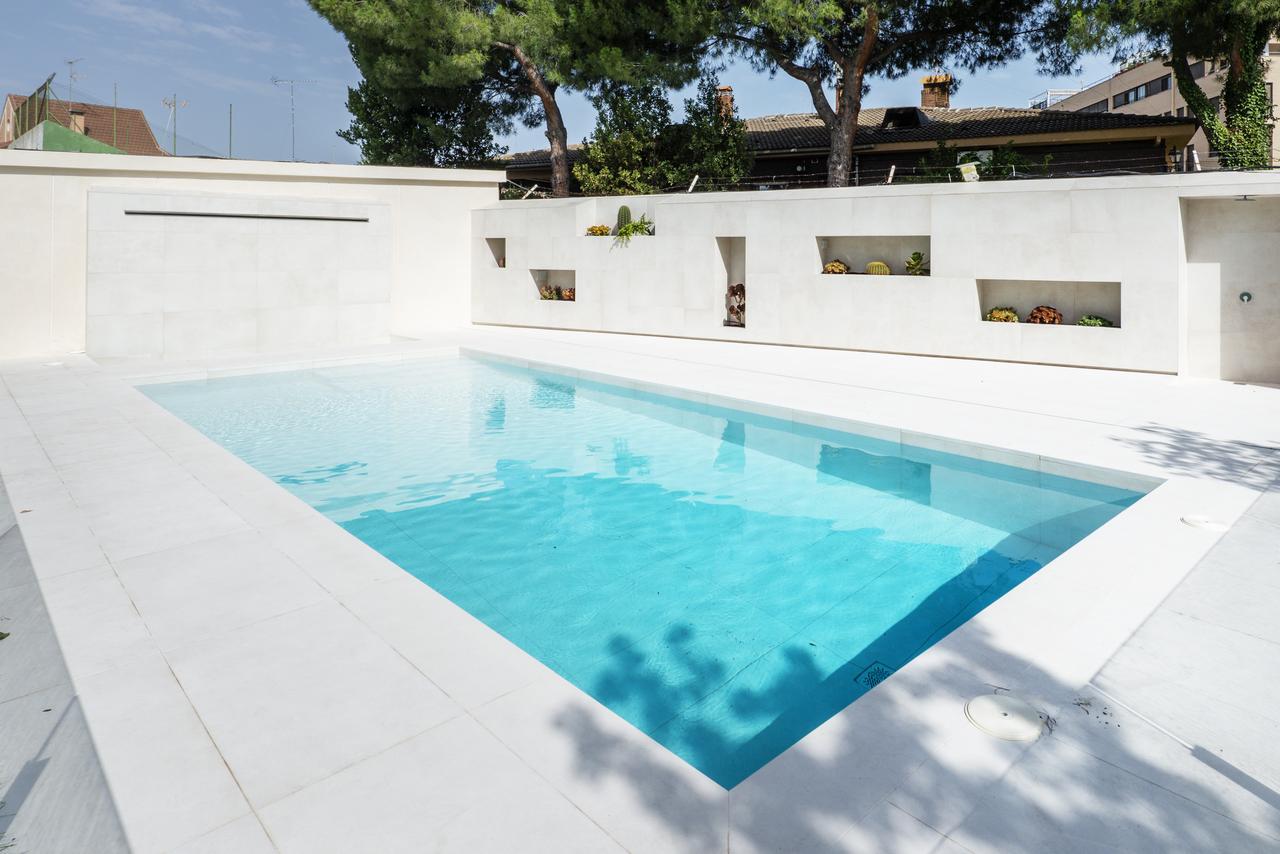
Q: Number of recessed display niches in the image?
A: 6